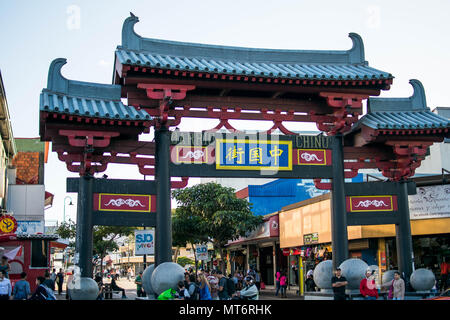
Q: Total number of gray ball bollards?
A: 7